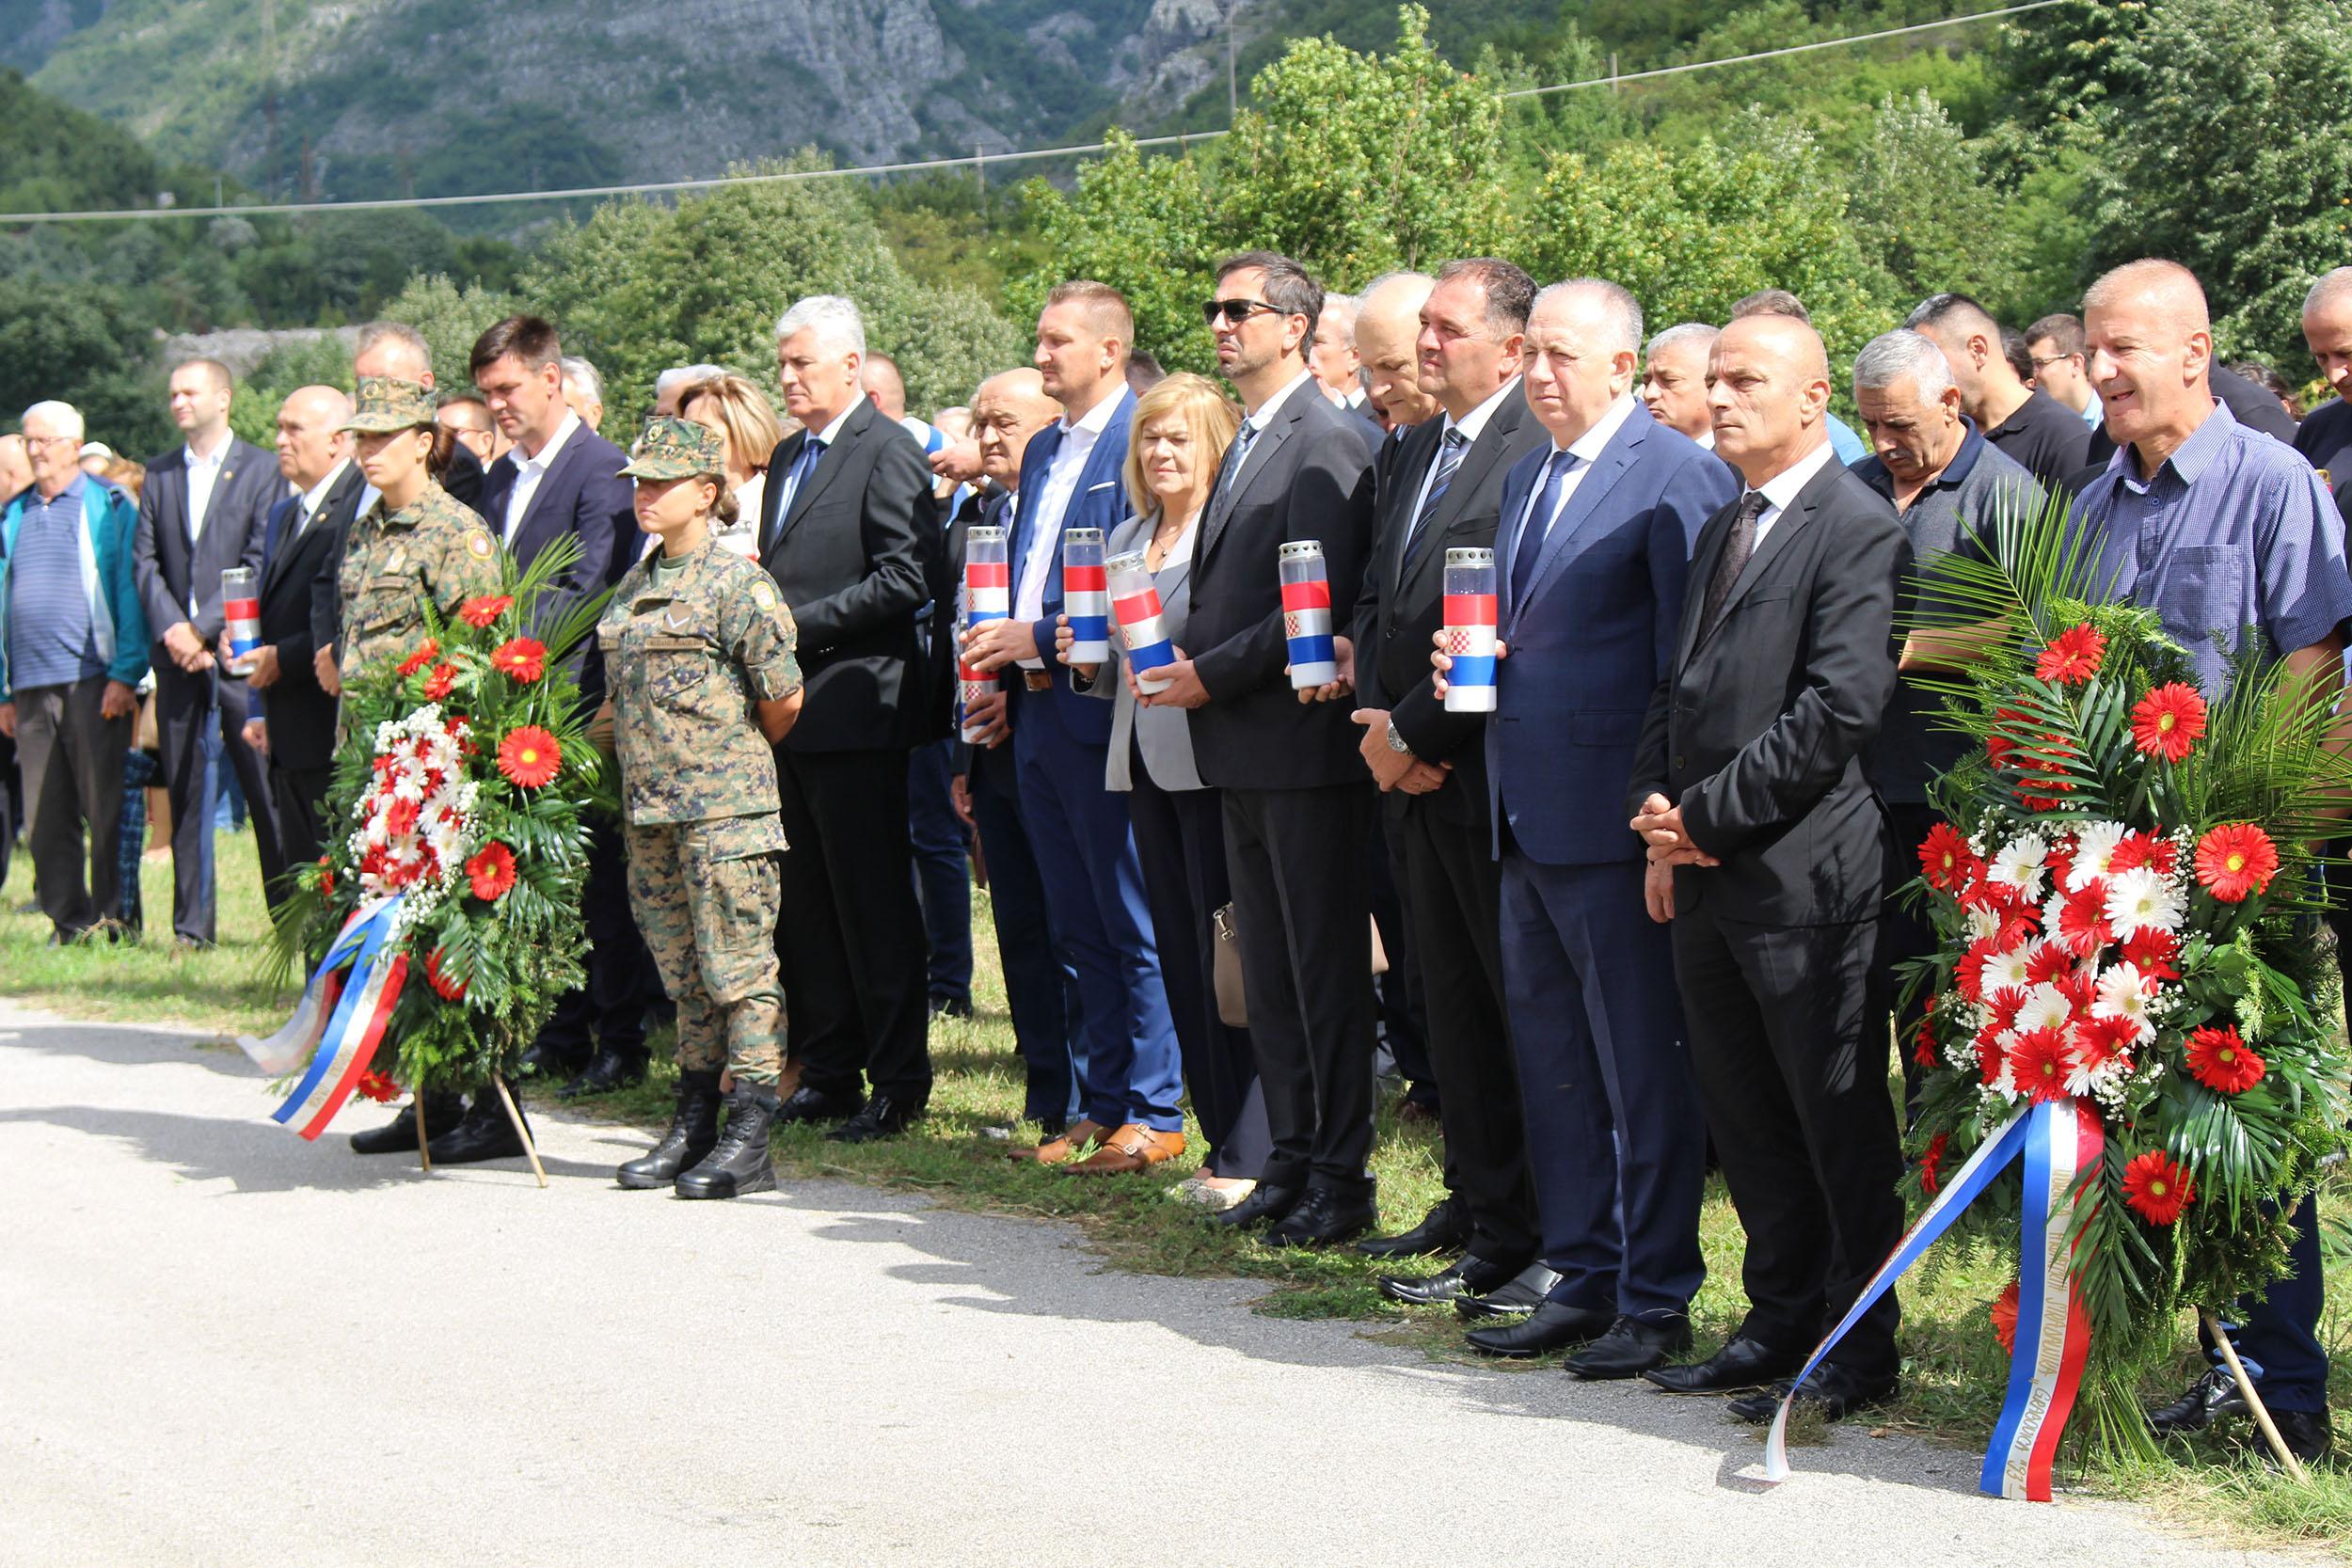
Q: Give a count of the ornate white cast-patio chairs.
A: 0